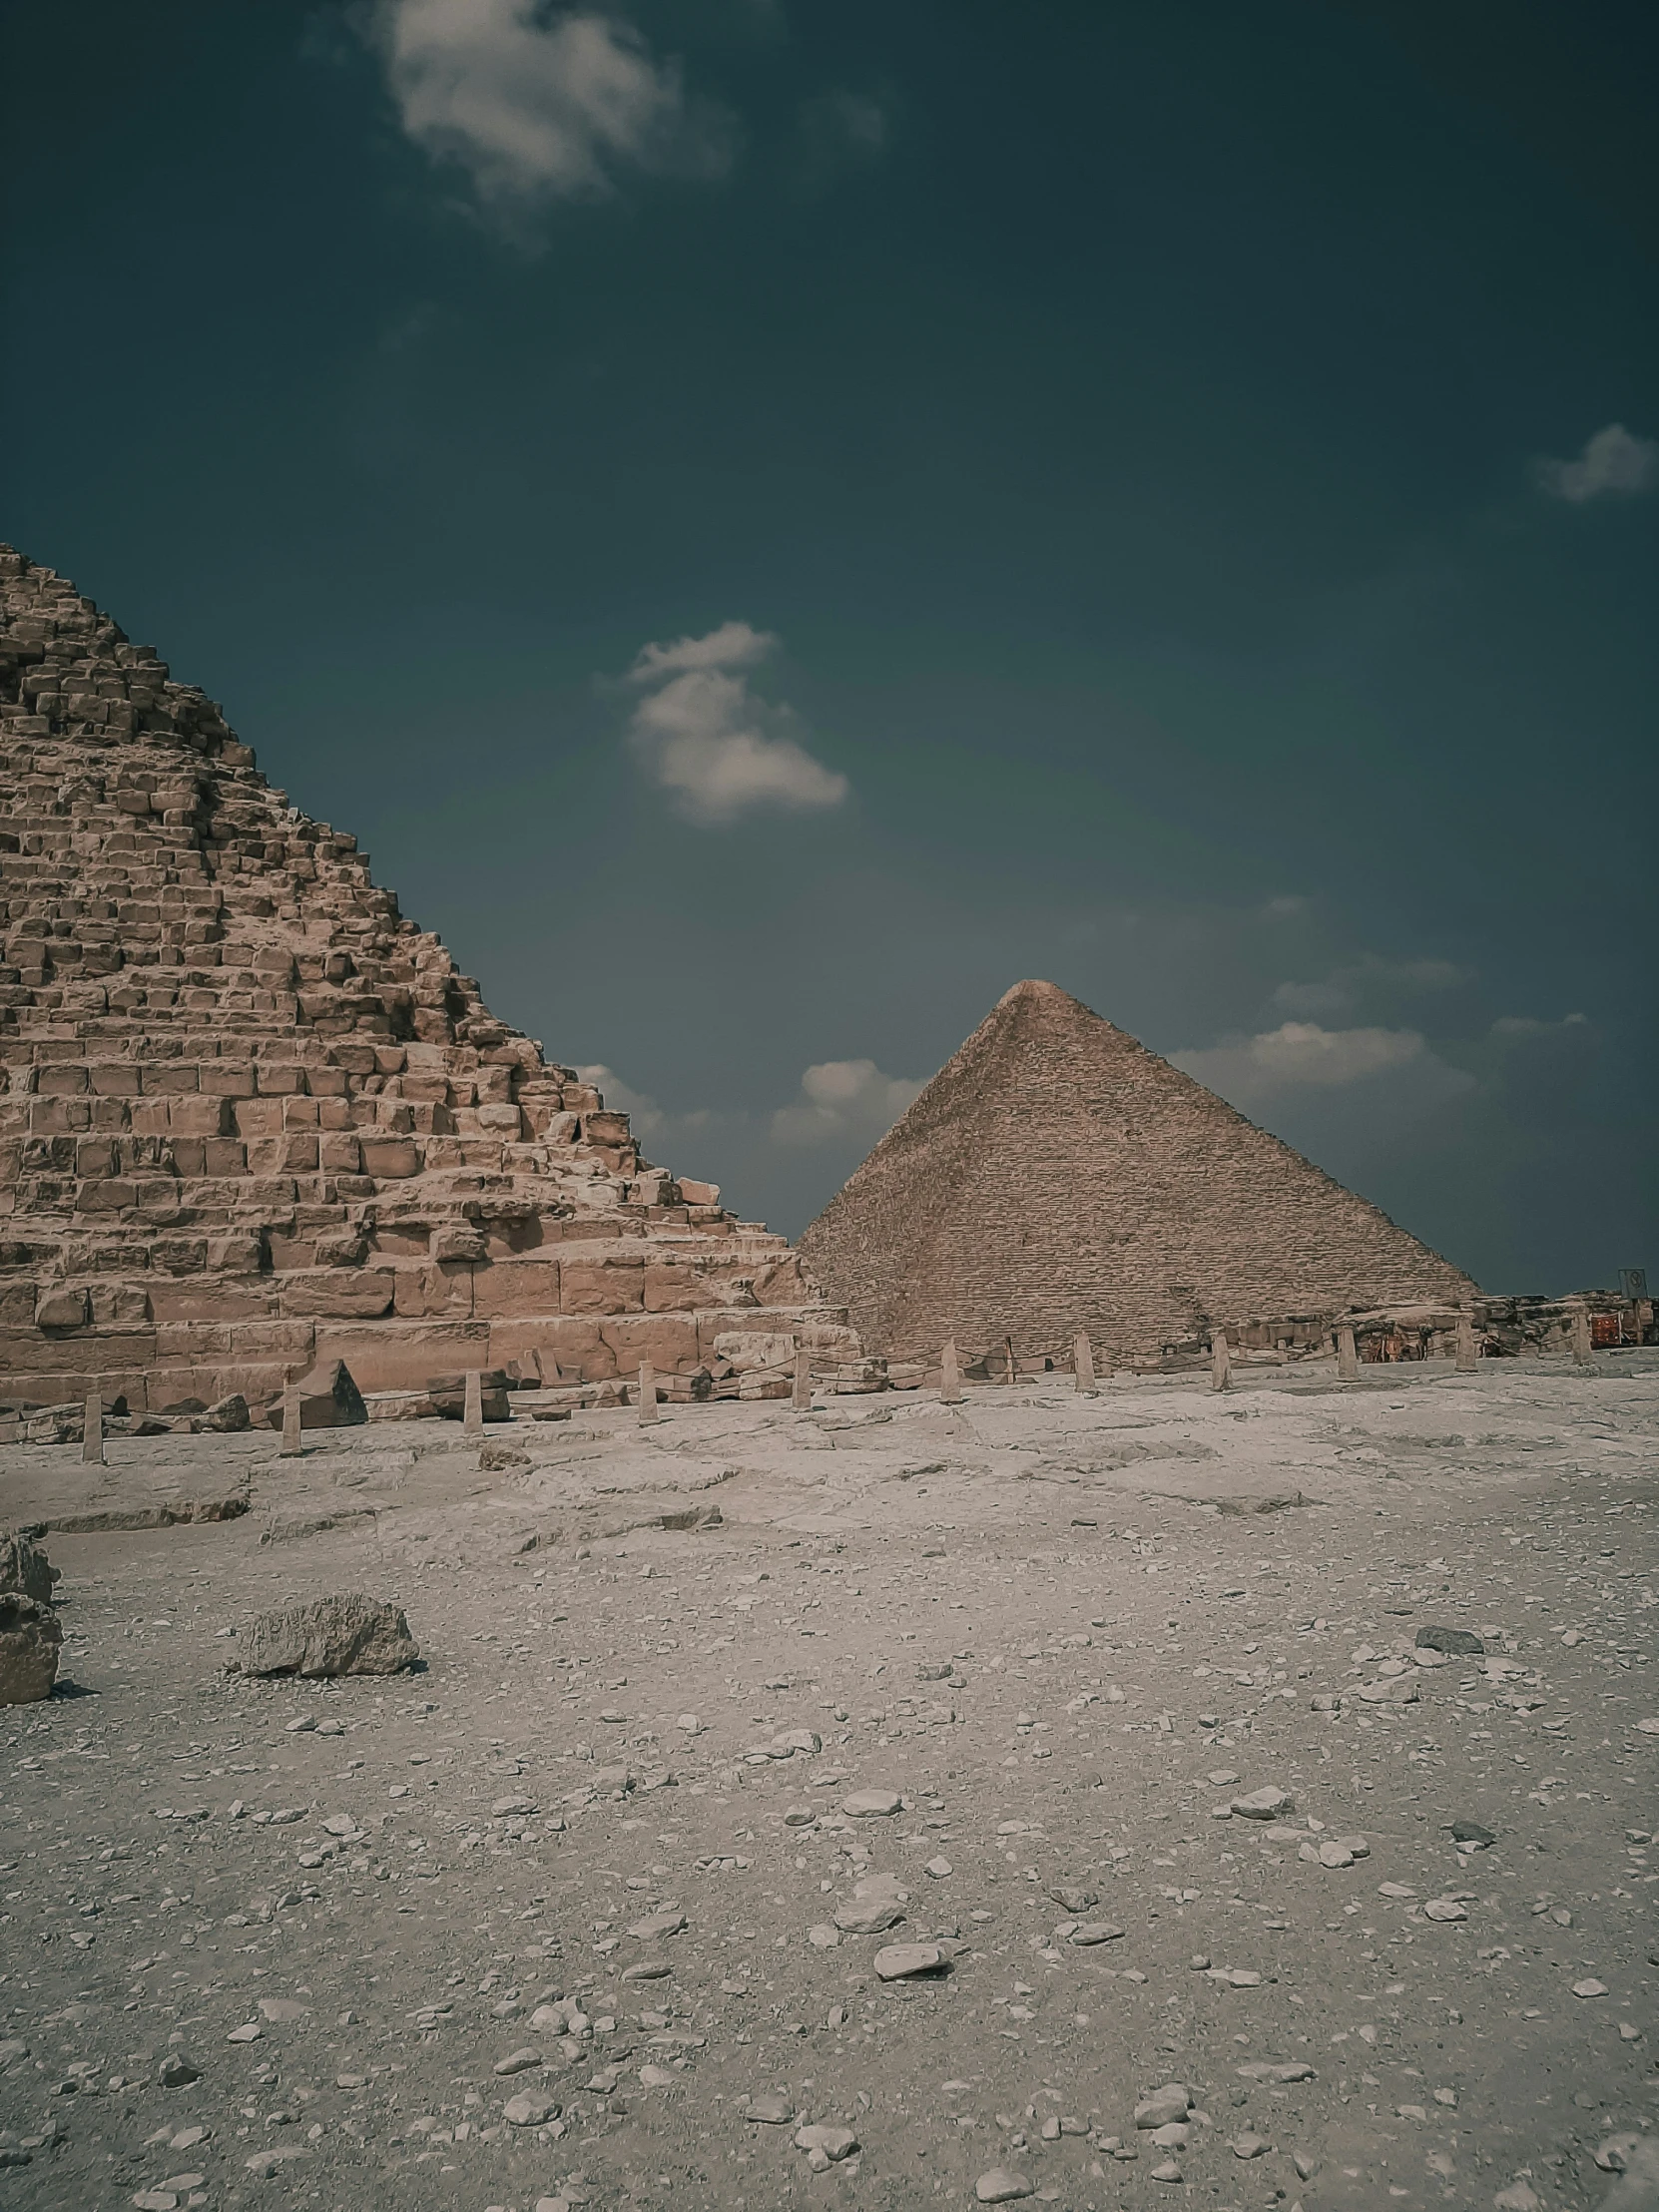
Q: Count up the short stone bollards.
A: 11